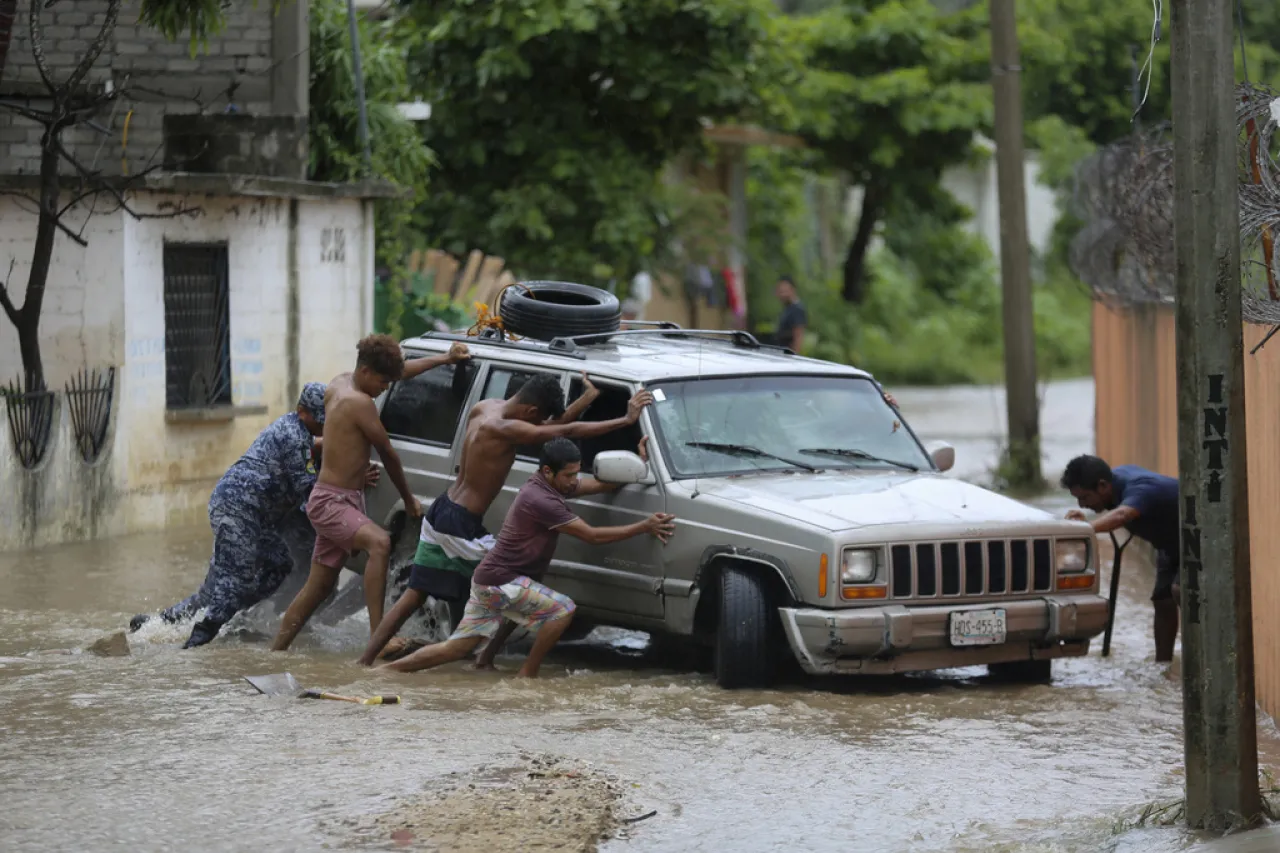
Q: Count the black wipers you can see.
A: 2